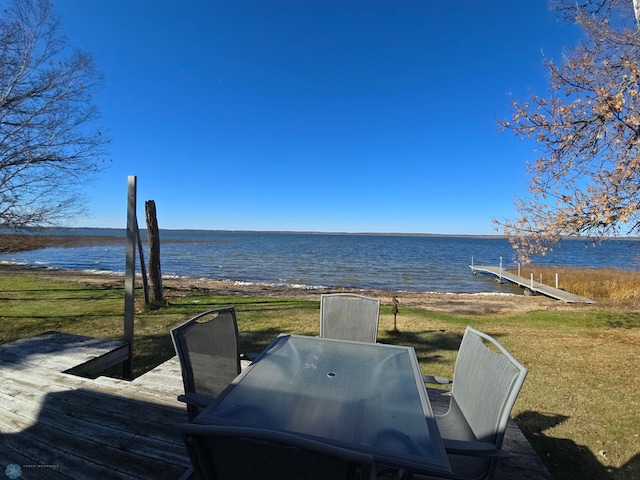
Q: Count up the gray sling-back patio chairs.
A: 4